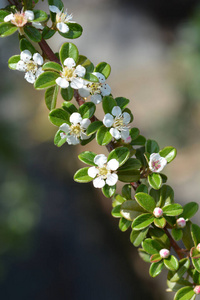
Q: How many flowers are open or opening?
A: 9